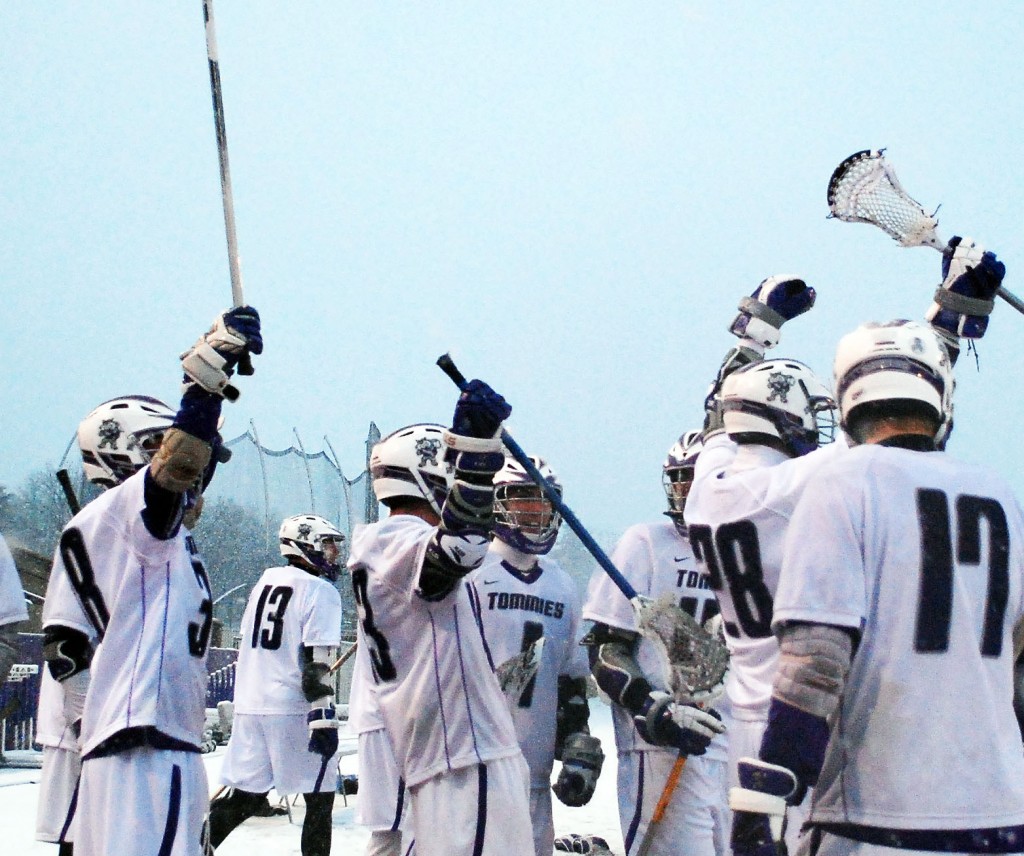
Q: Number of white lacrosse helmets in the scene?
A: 7